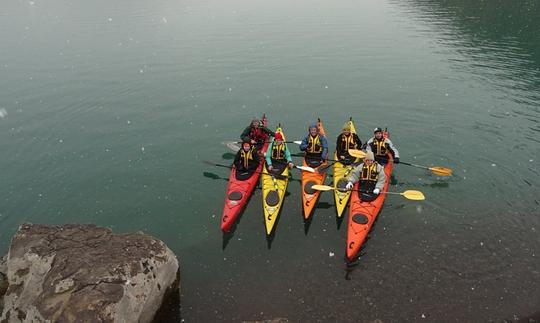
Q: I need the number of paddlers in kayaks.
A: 7